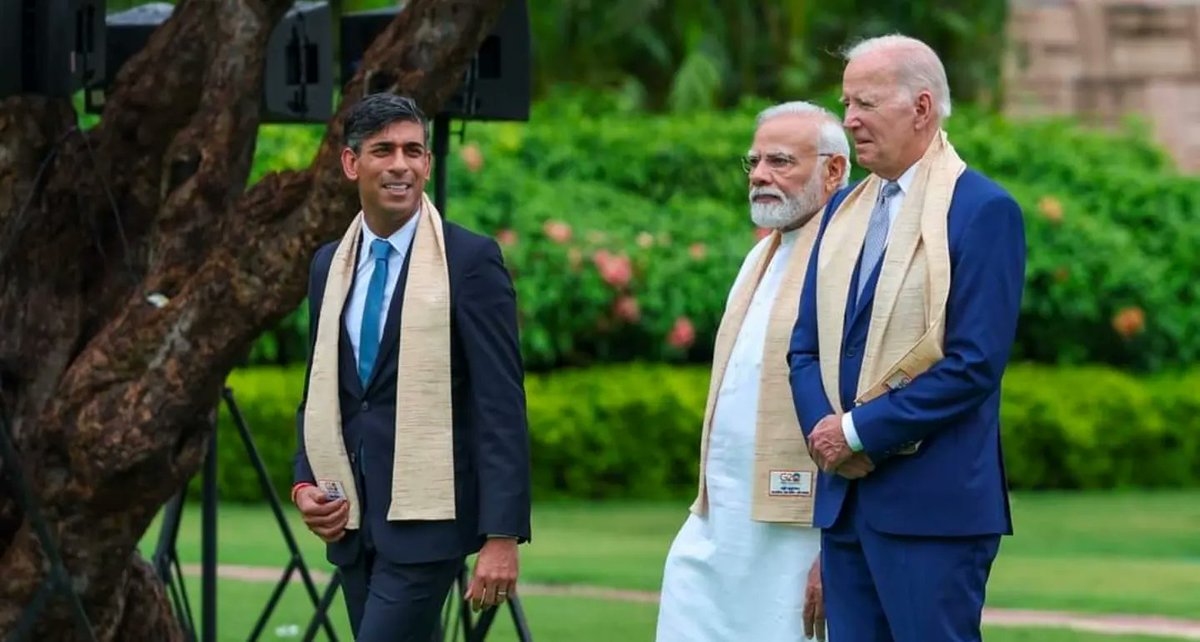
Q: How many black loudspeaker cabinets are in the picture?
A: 3